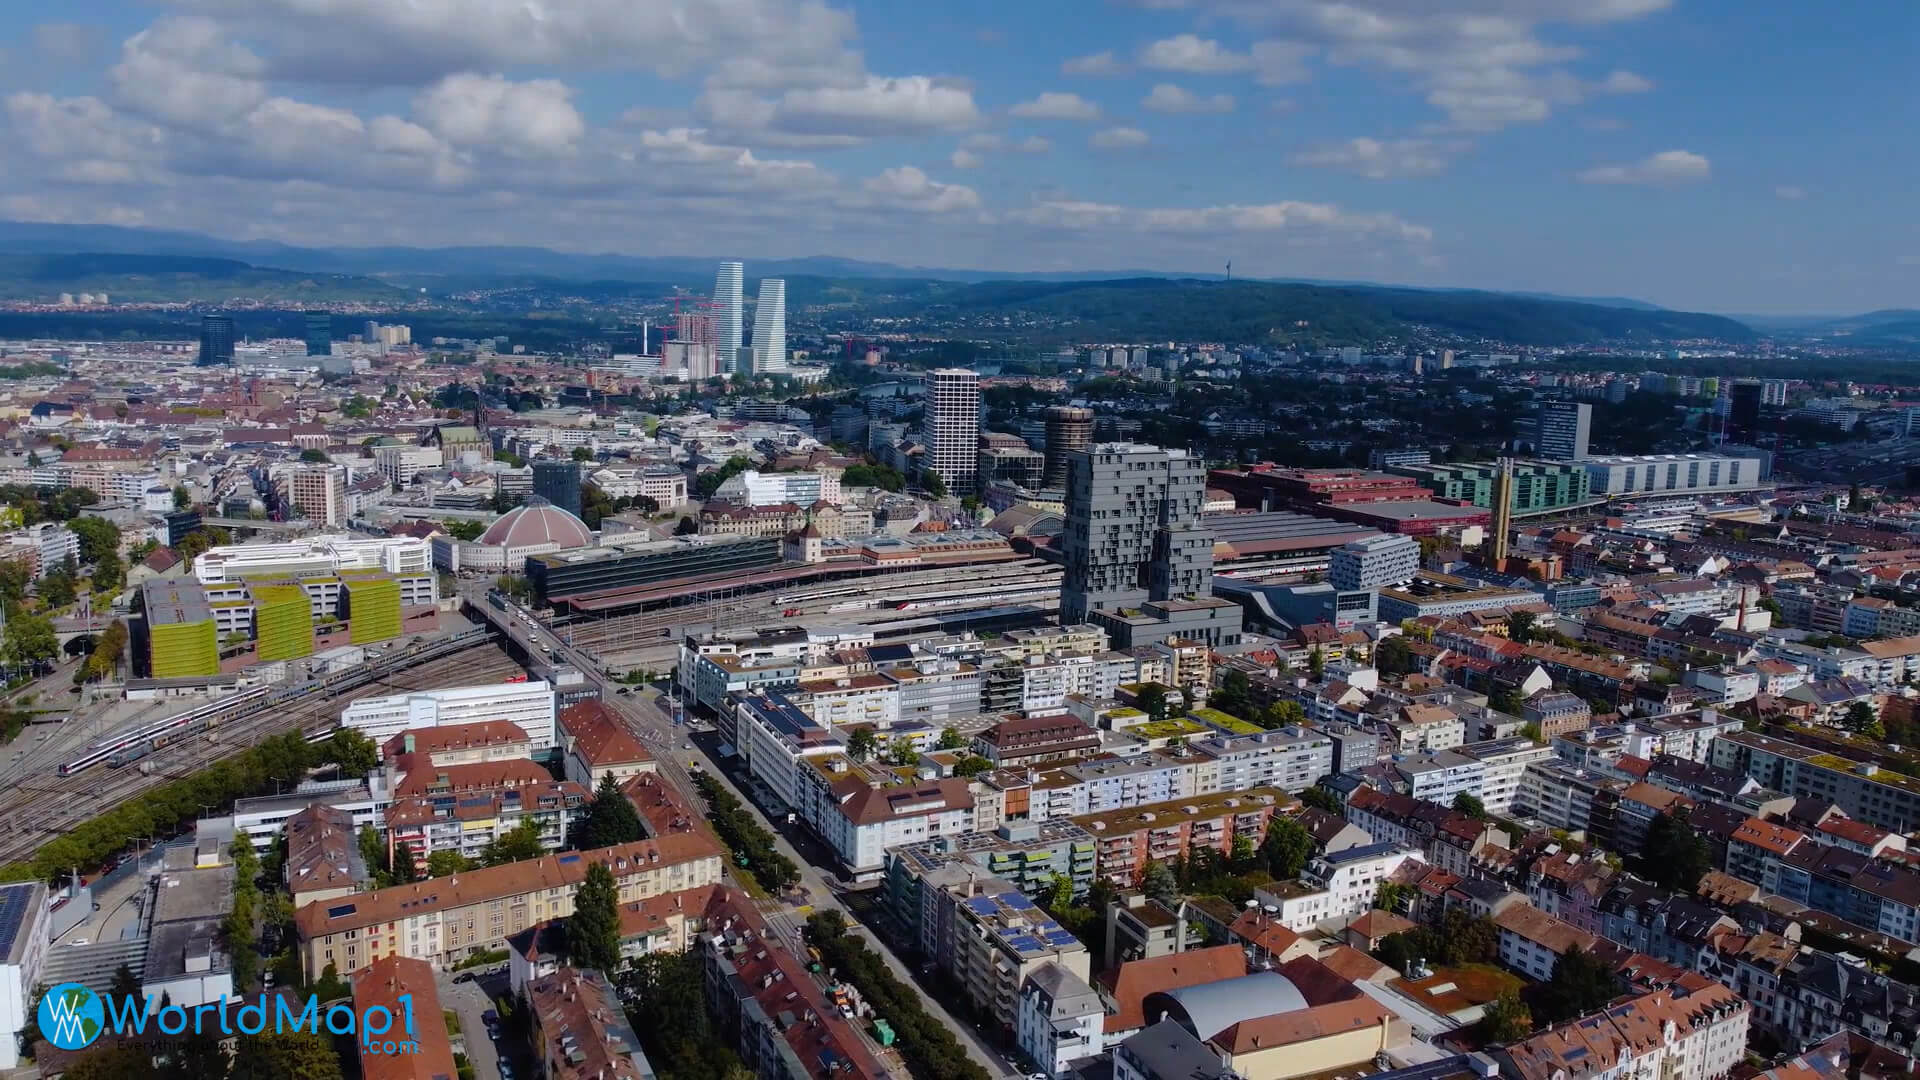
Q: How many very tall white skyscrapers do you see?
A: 2